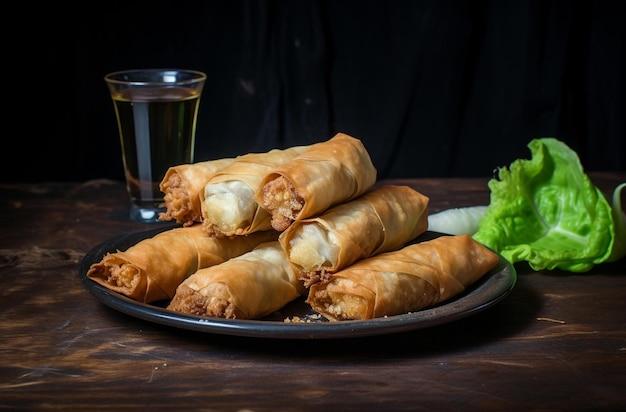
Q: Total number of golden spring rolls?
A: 7